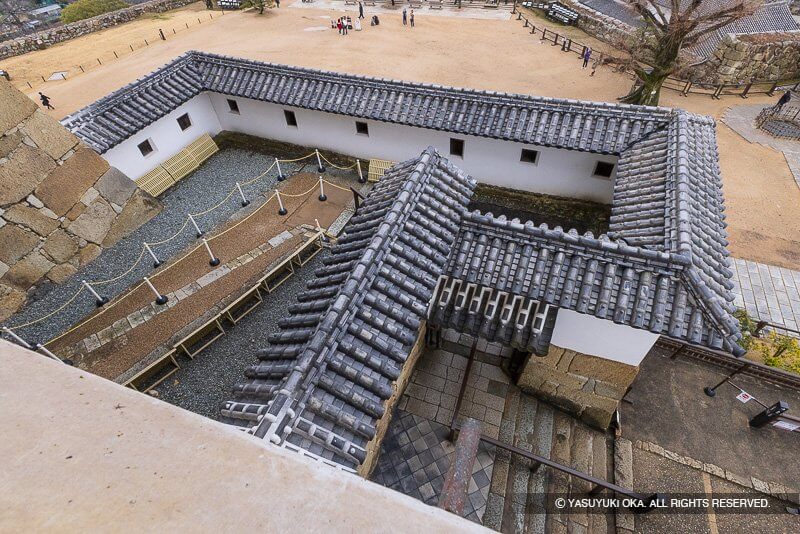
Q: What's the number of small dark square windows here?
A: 8